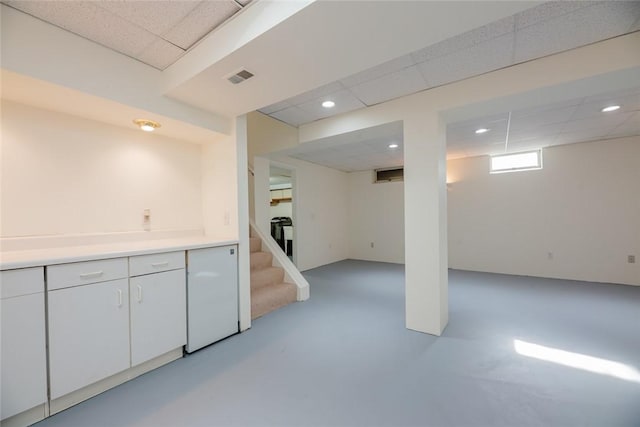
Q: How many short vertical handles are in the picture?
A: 2